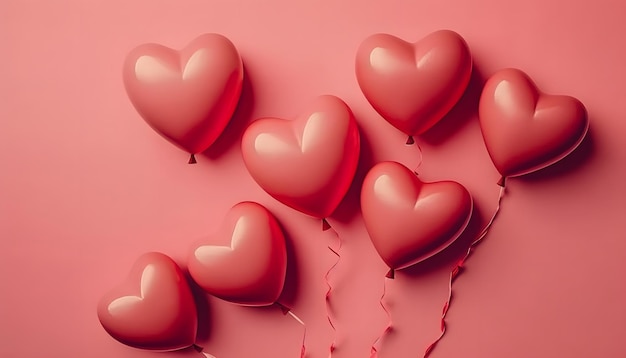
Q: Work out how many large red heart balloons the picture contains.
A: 7